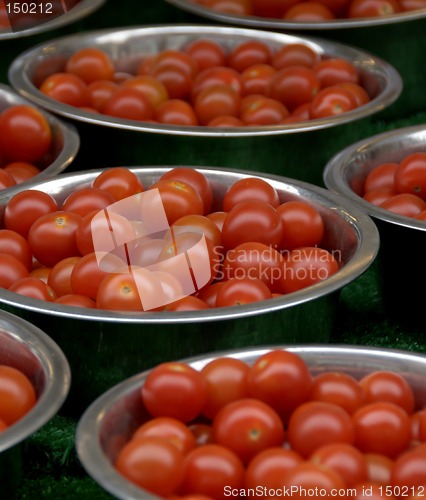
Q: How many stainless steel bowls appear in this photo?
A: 8